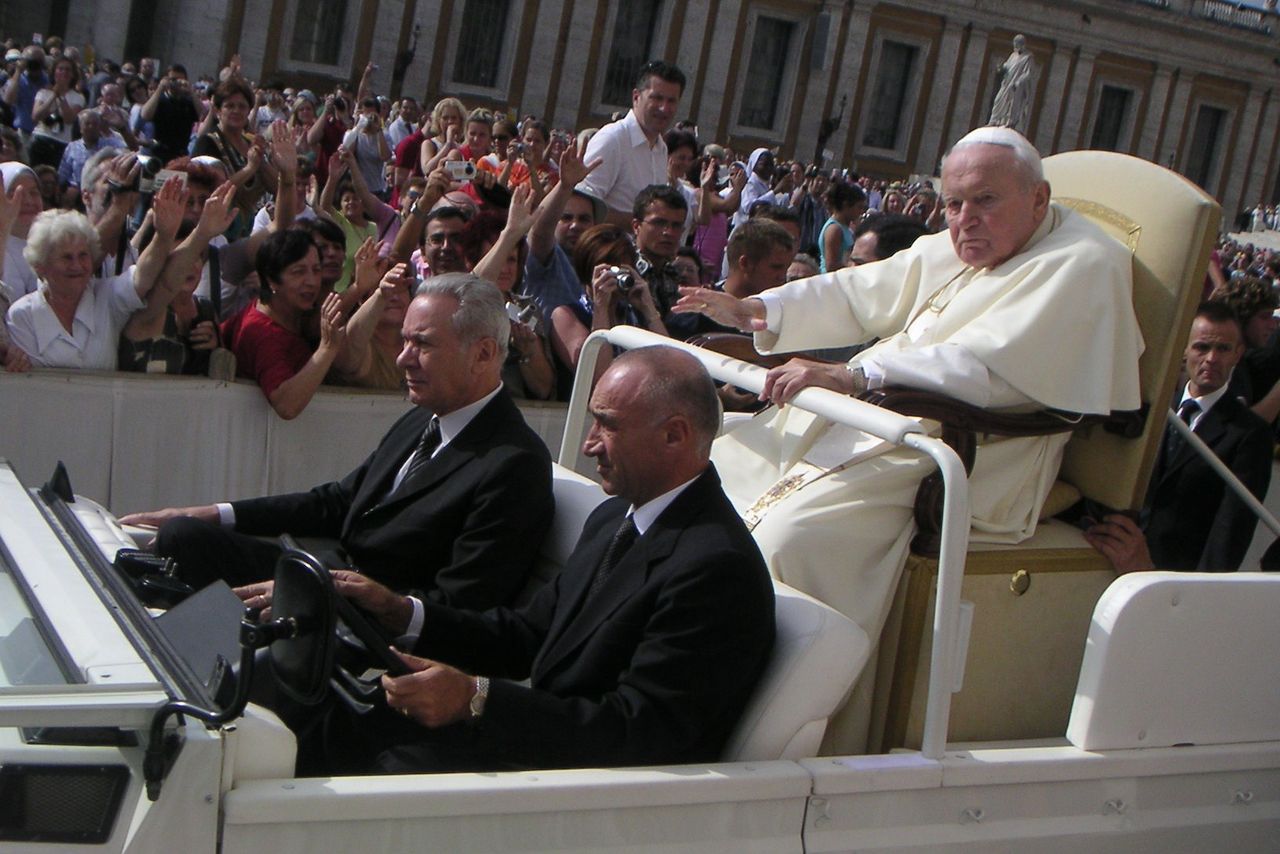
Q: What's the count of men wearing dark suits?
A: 3